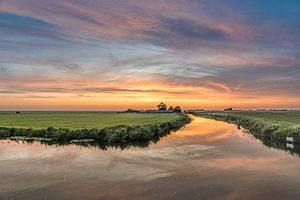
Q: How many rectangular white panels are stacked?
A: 2